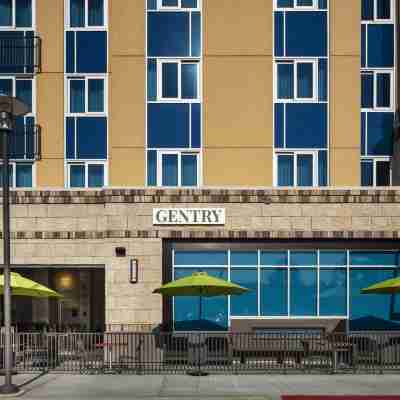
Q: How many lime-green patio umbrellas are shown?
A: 3